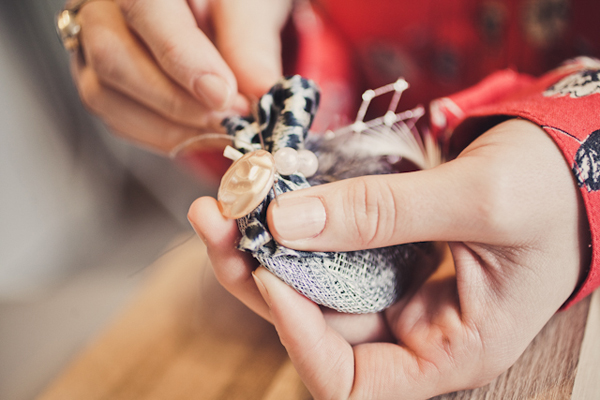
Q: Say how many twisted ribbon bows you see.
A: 1